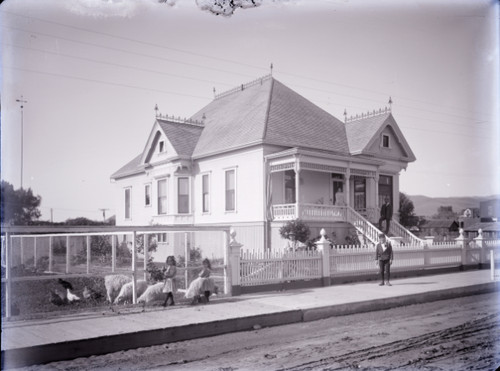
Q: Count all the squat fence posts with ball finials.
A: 4